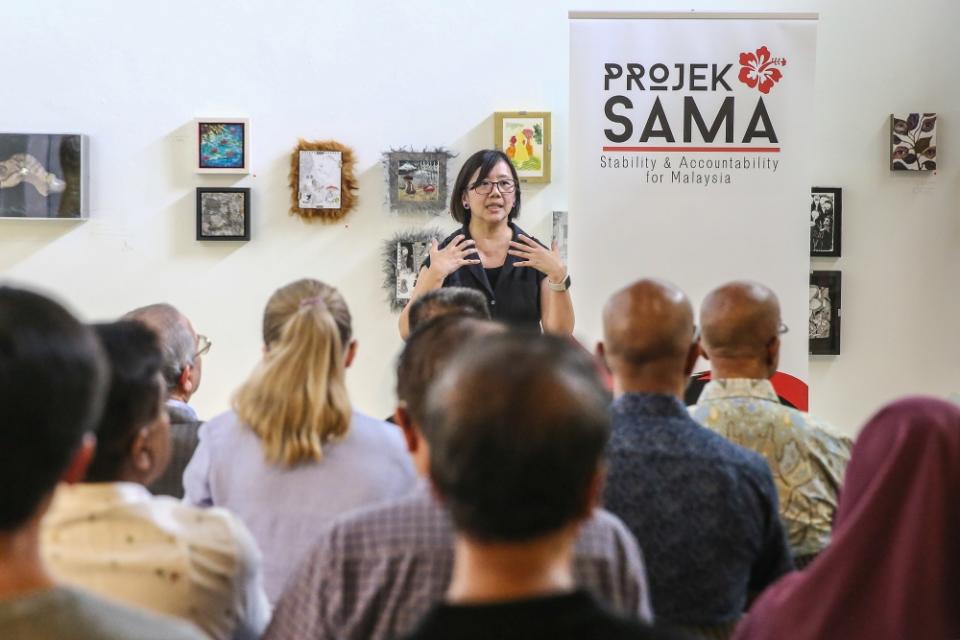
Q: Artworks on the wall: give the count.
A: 11